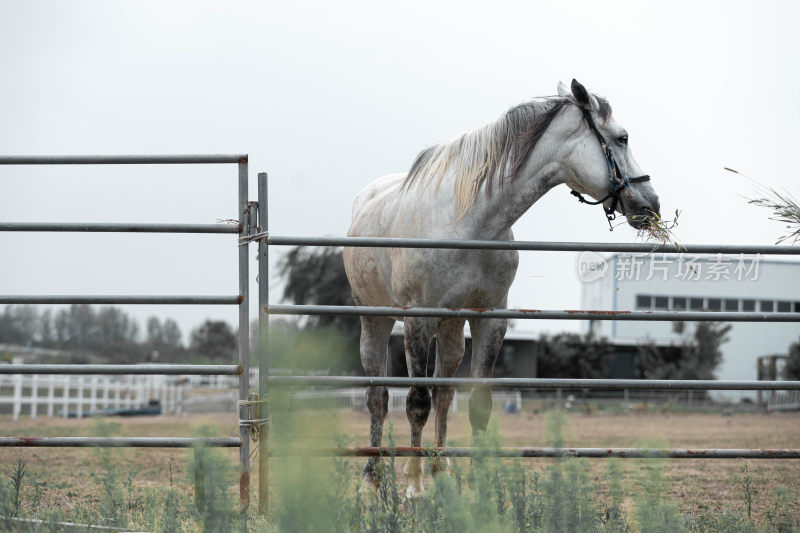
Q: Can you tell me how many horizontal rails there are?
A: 9